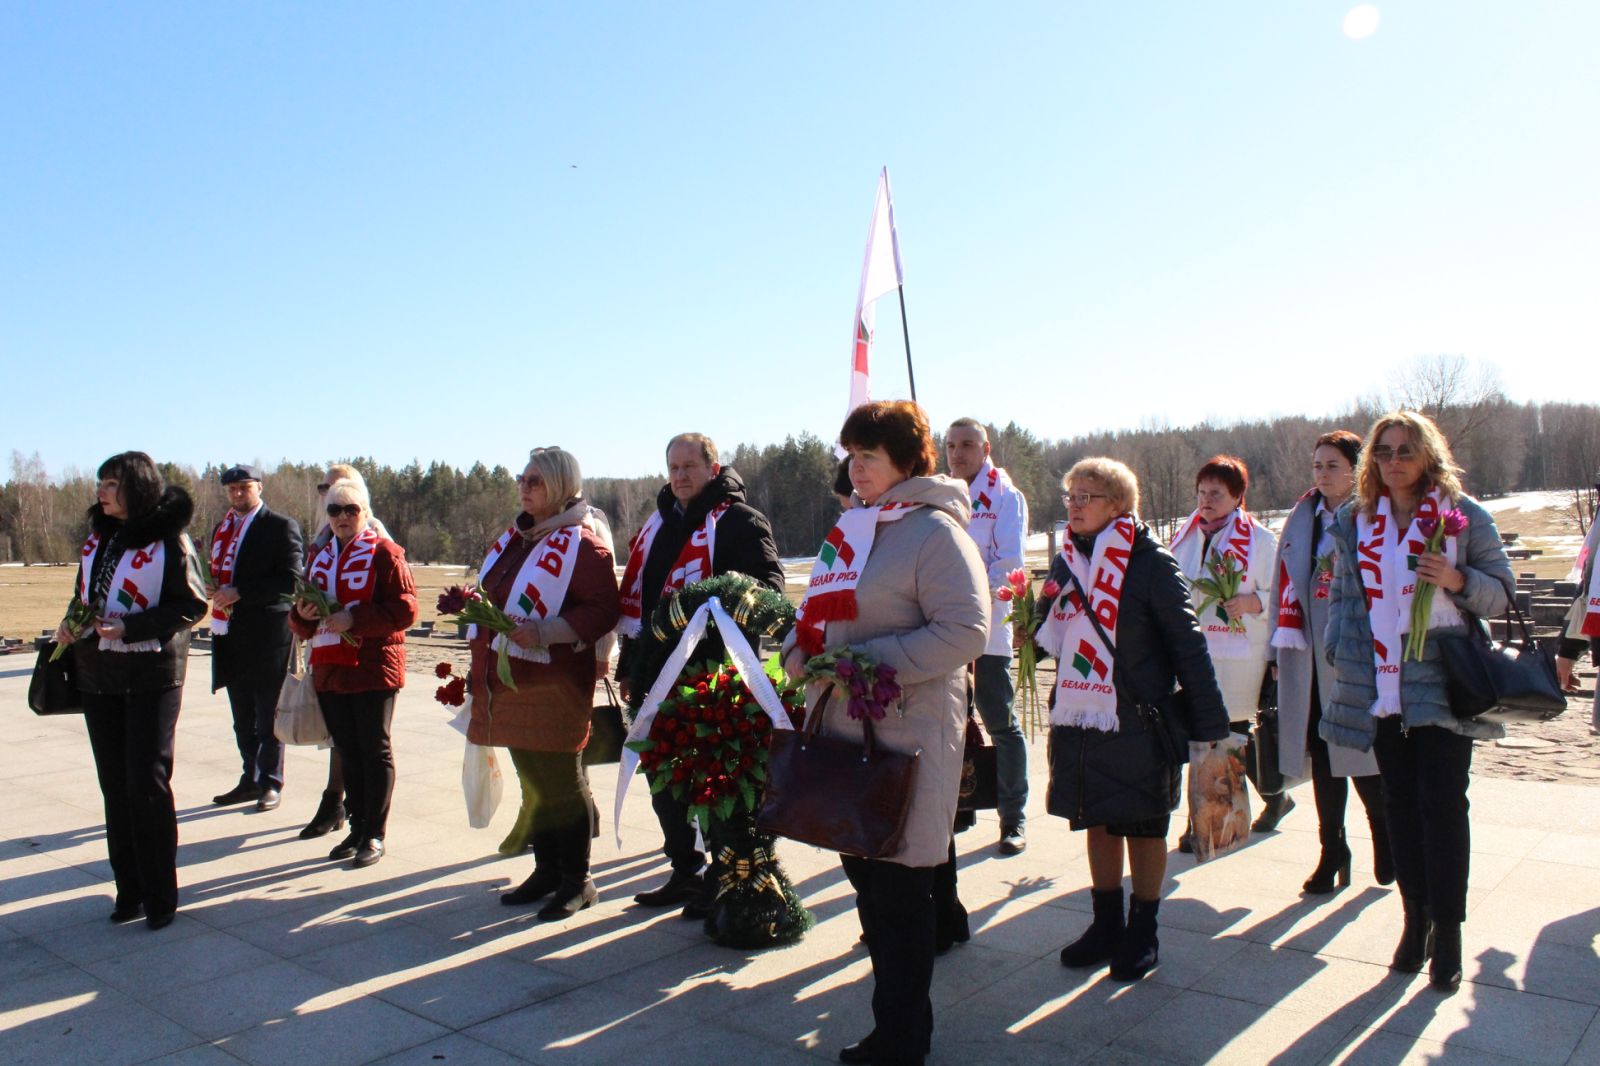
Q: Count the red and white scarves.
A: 12